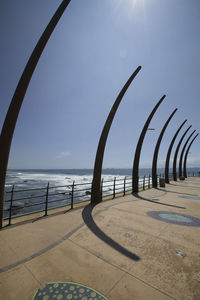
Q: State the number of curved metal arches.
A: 8